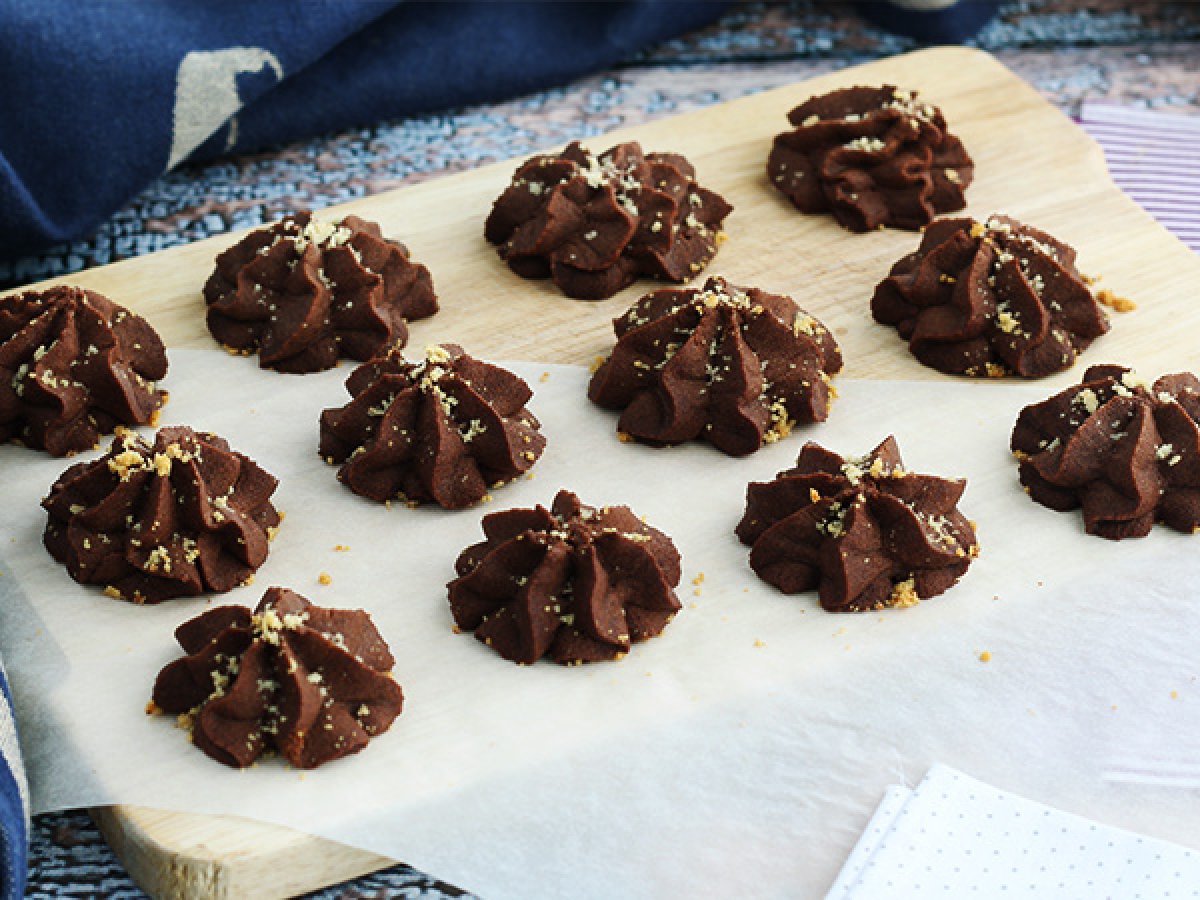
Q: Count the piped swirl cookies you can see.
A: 12